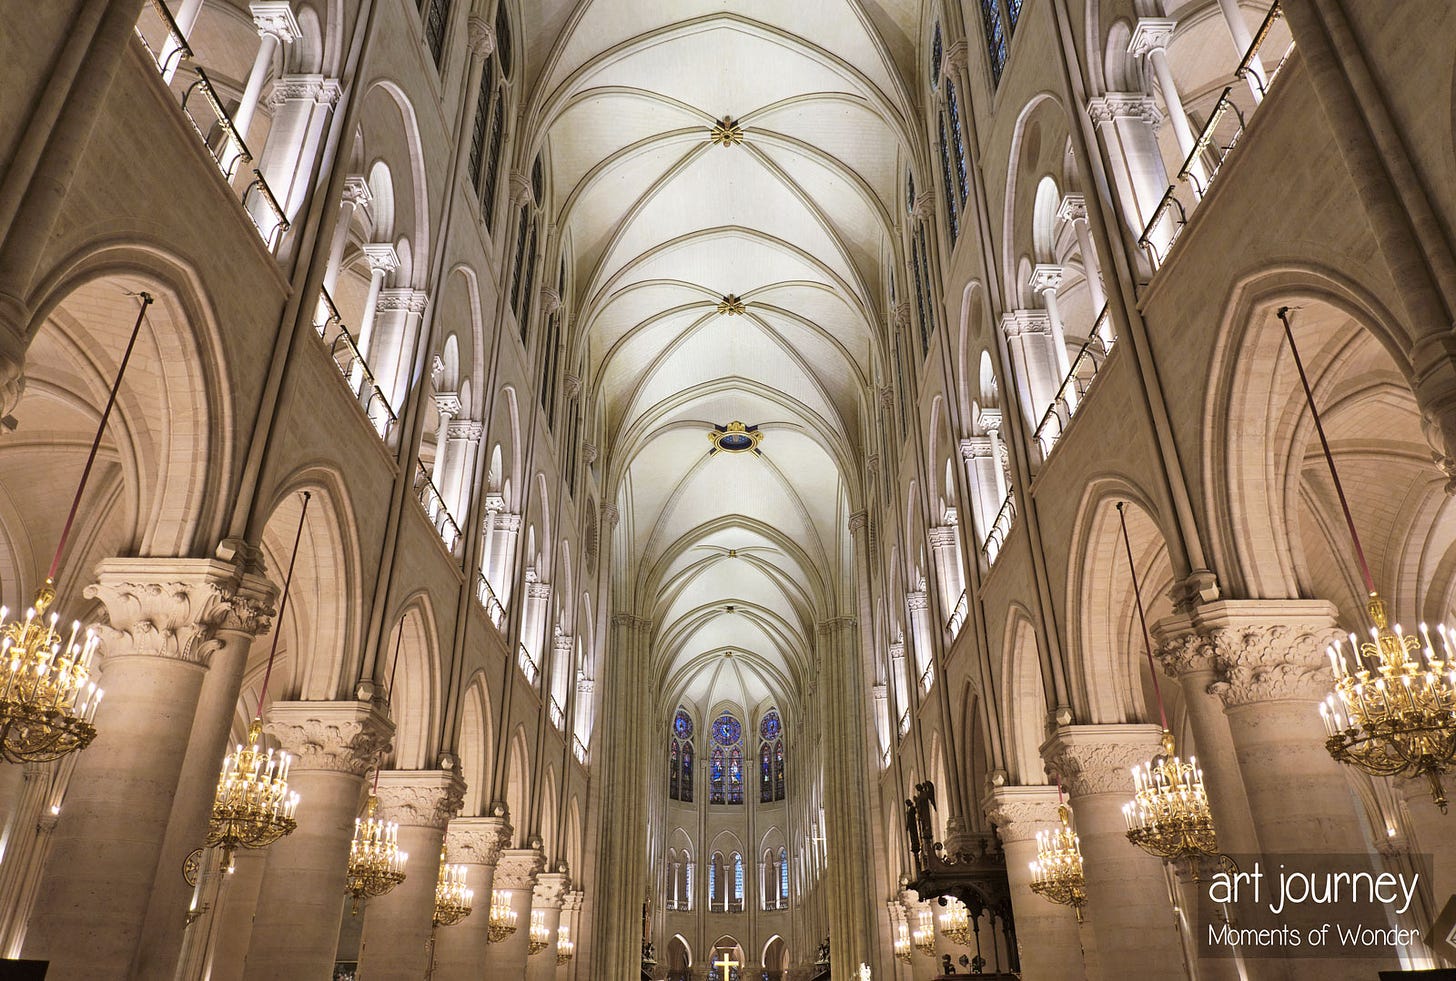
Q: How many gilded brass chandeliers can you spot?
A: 13